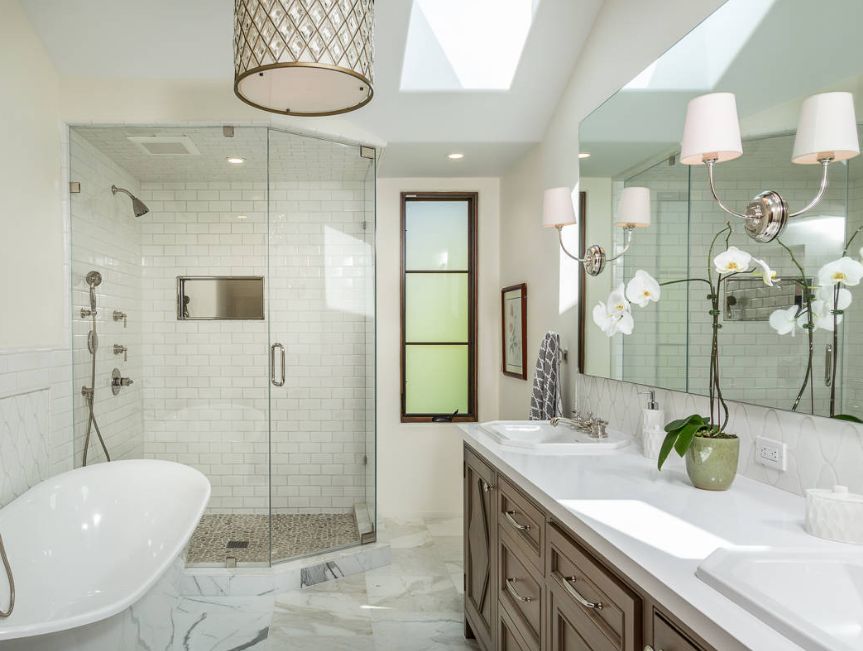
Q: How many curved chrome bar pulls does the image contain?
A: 3